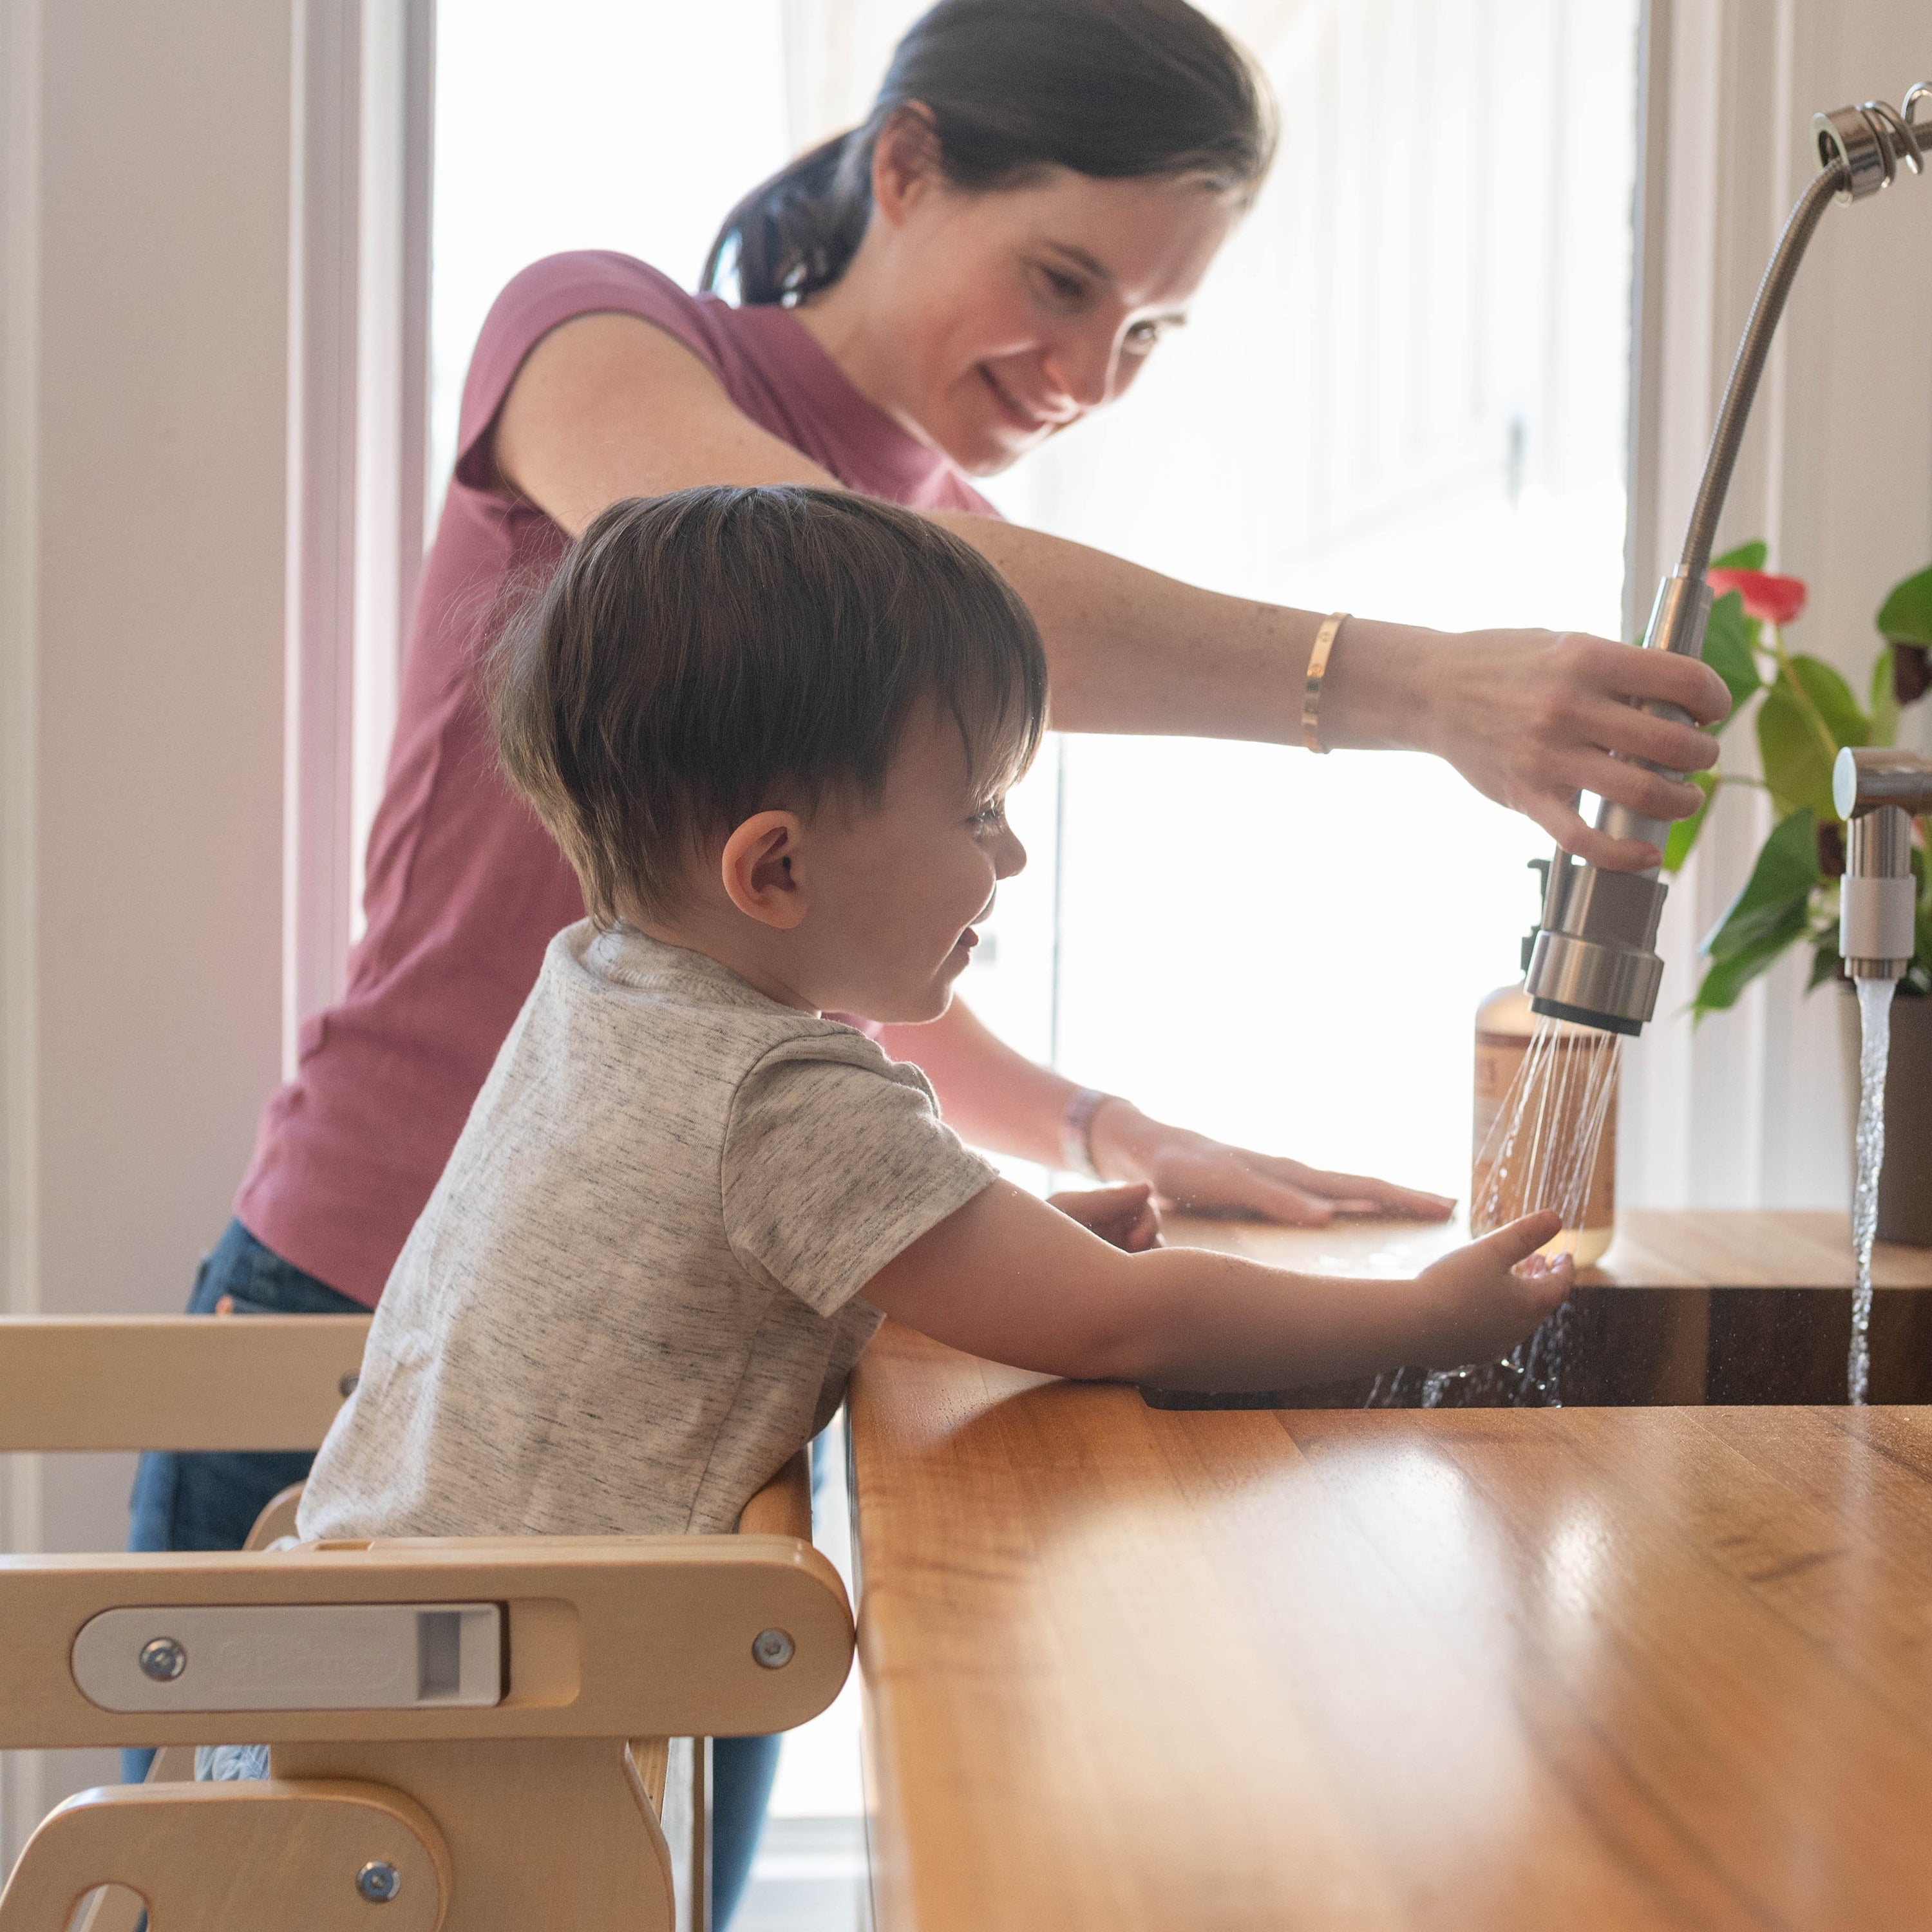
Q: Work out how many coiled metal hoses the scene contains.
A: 1